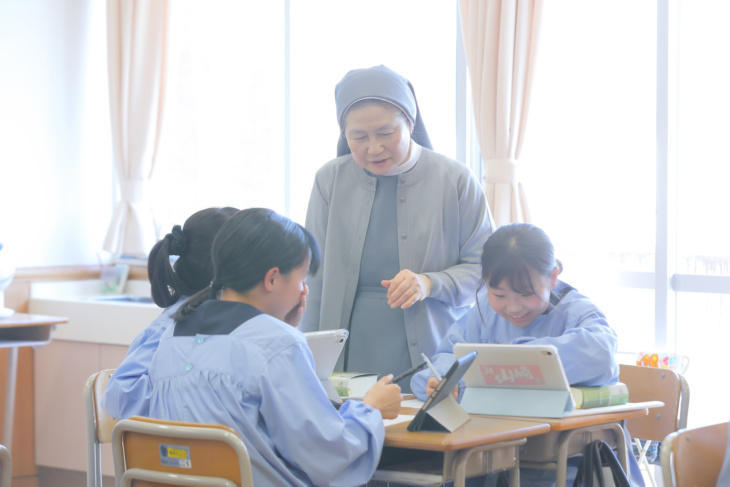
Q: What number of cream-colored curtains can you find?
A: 2